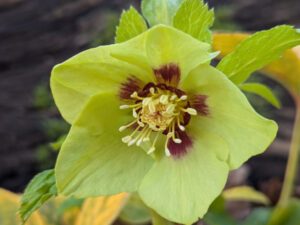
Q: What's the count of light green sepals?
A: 5